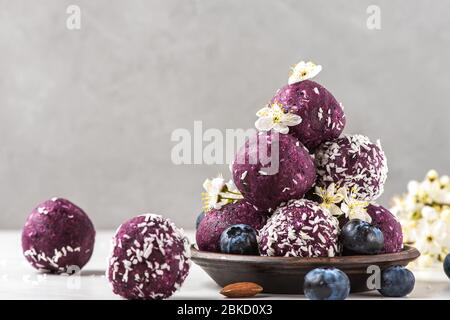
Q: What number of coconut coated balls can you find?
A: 3